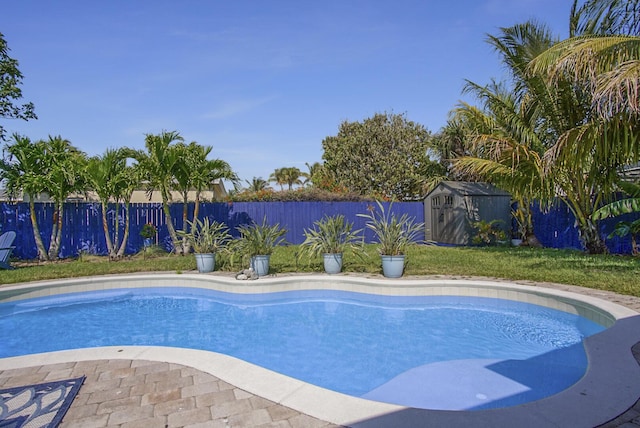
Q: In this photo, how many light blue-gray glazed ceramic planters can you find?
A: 4